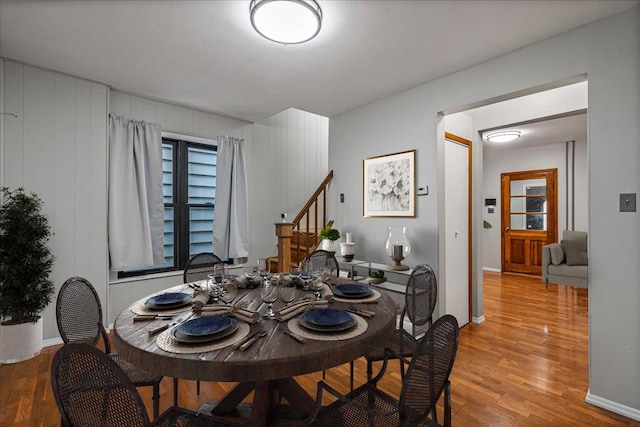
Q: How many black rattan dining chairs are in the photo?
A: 6